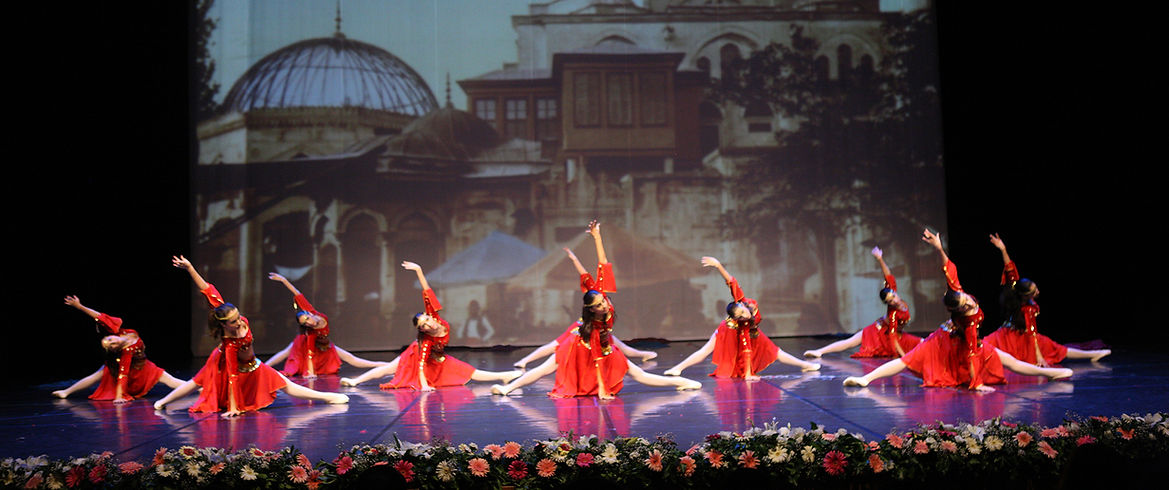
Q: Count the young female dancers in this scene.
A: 10